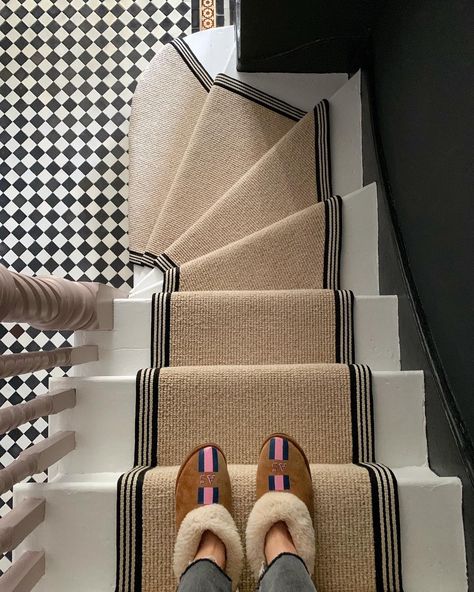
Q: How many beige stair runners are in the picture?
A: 7